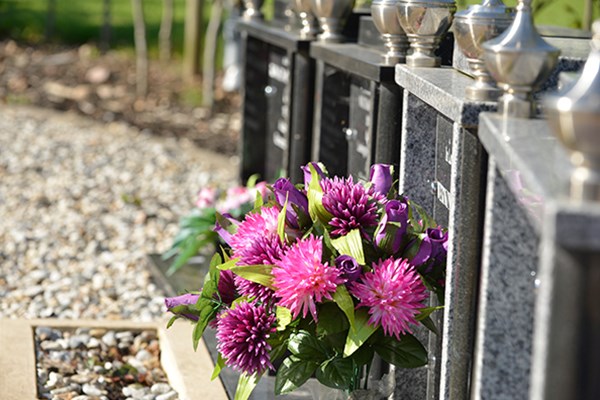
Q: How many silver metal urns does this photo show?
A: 8